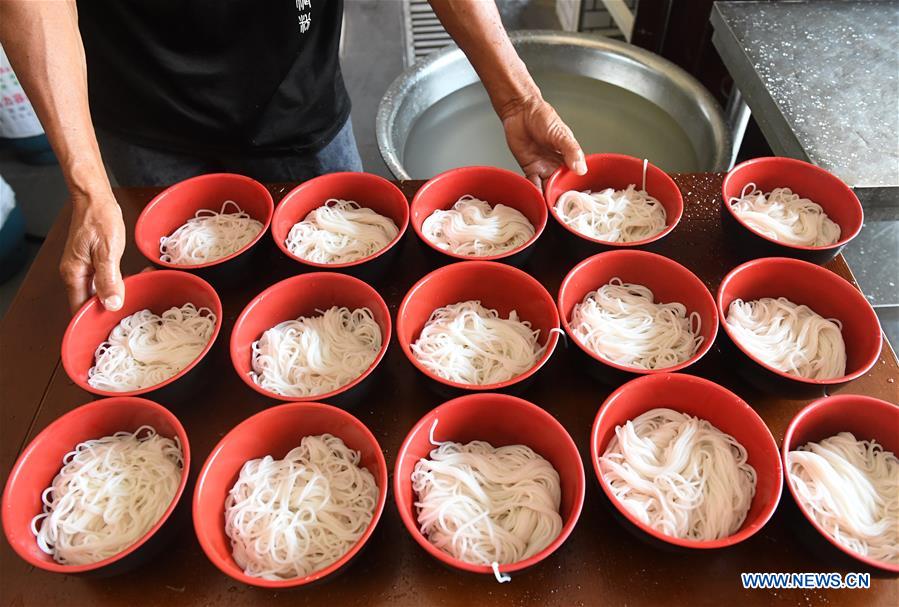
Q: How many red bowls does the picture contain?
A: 15